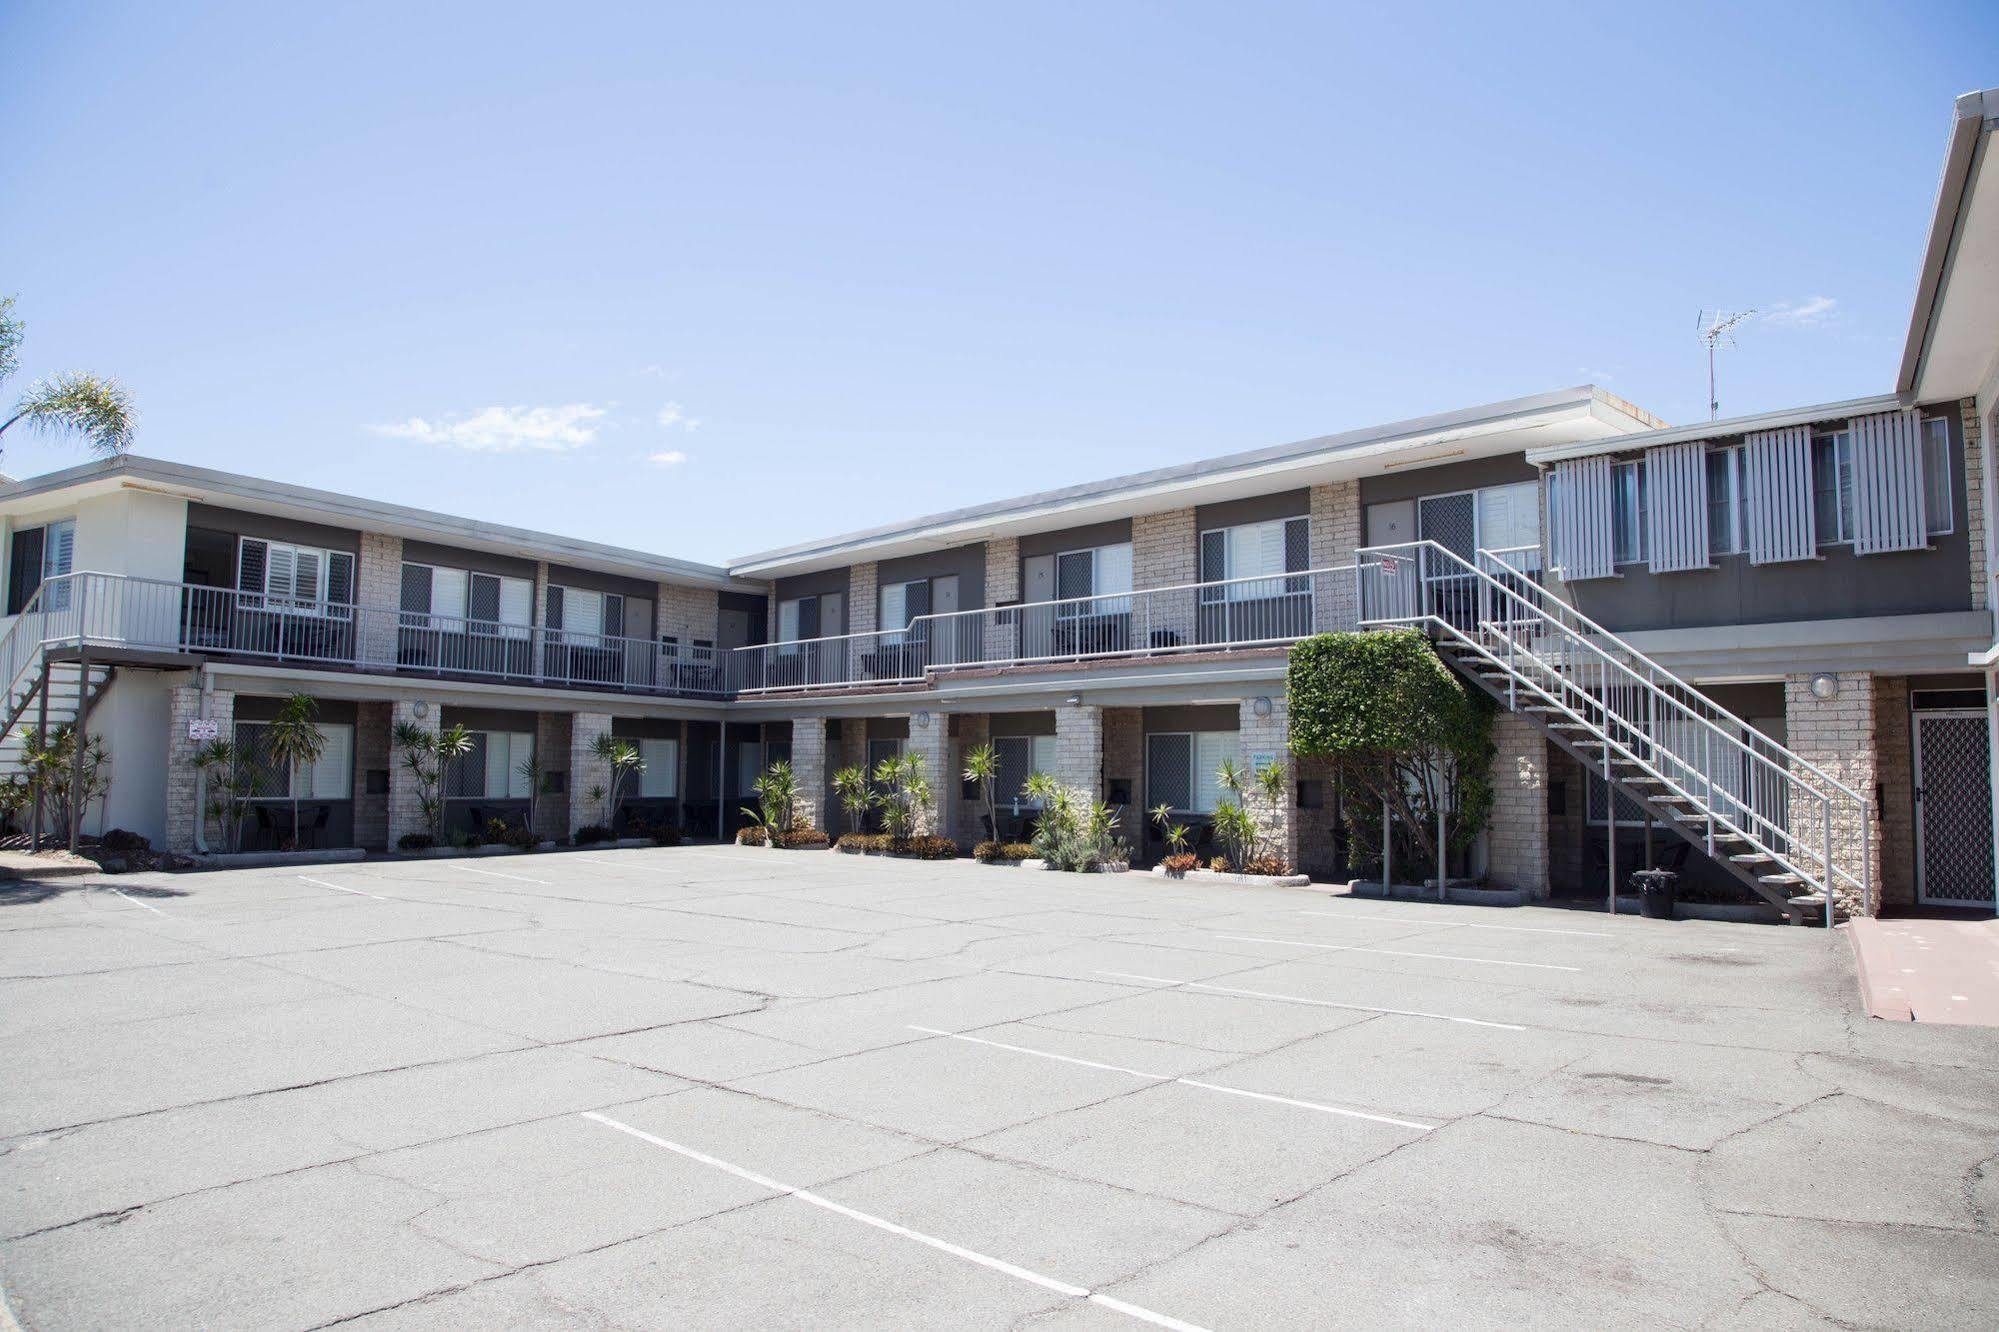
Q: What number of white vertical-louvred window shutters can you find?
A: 4